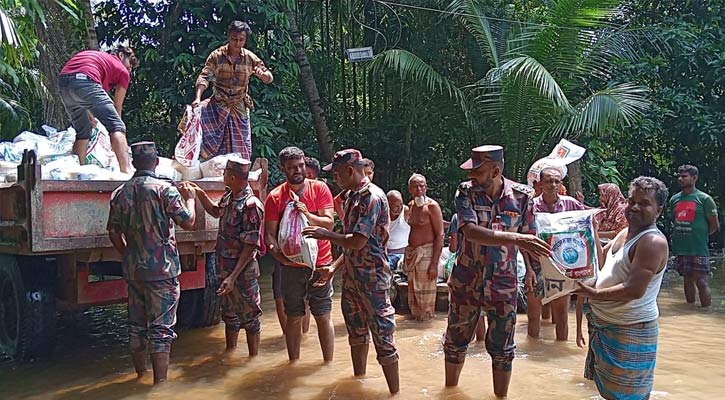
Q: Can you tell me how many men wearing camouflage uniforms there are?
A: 4